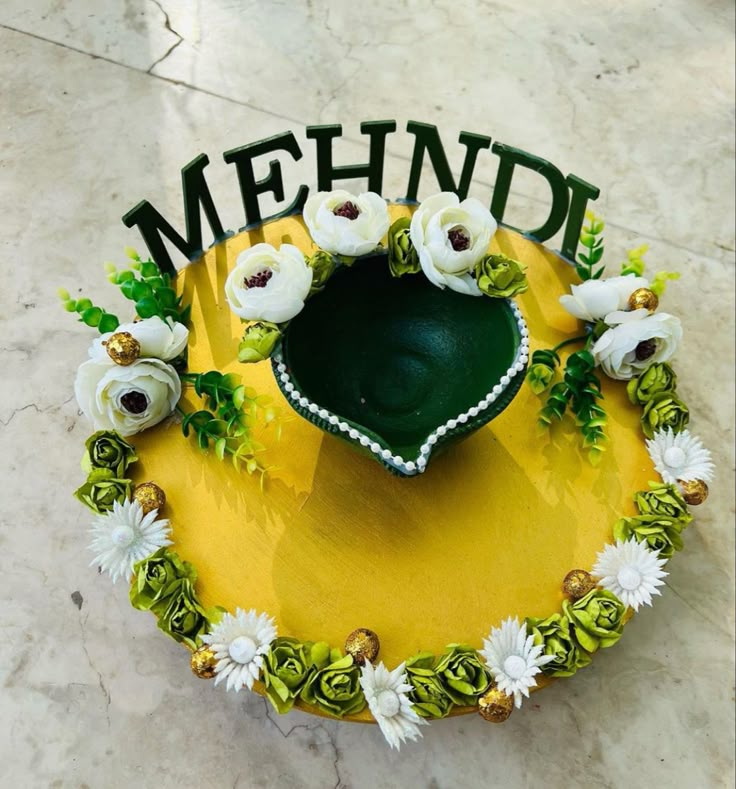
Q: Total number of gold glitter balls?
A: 8